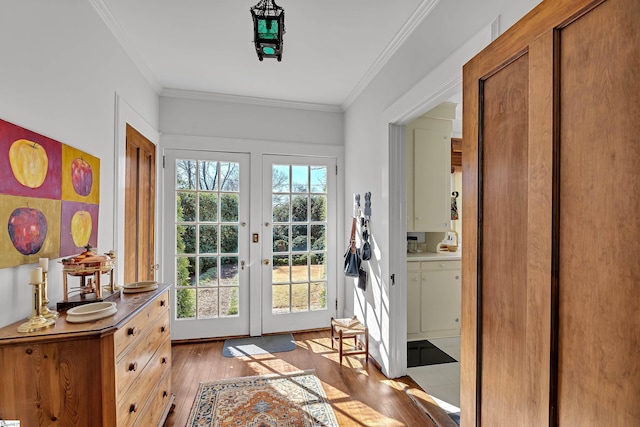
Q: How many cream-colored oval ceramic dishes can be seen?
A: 2